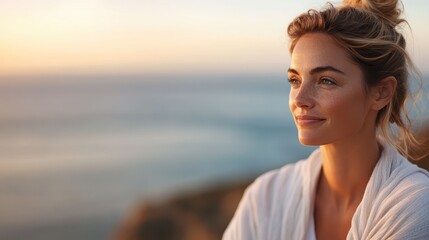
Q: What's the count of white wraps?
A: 1